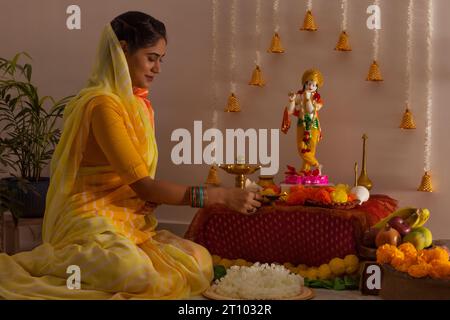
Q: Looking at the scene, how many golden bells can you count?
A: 9